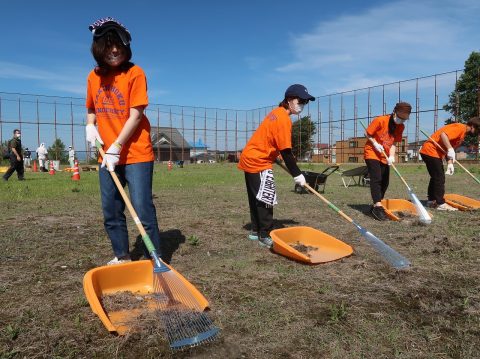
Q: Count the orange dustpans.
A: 4